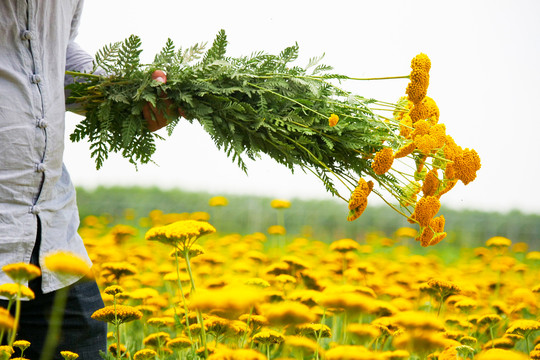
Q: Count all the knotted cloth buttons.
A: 5